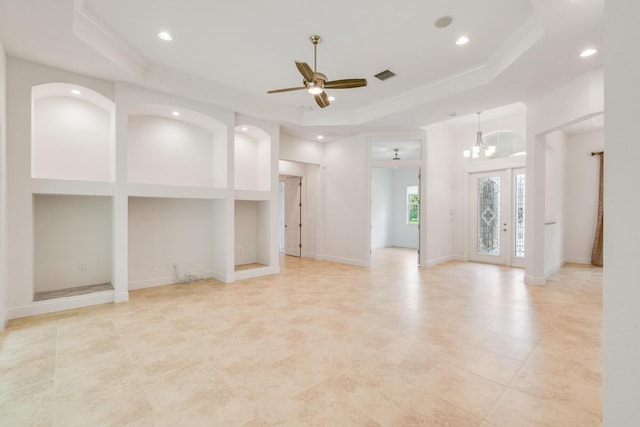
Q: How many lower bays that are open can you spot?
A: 3